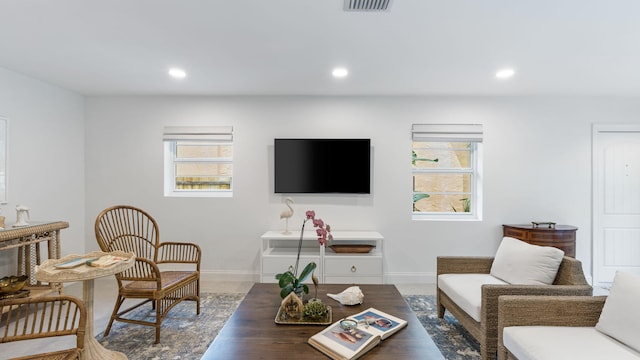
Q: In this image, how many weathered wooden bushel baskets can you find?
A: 0